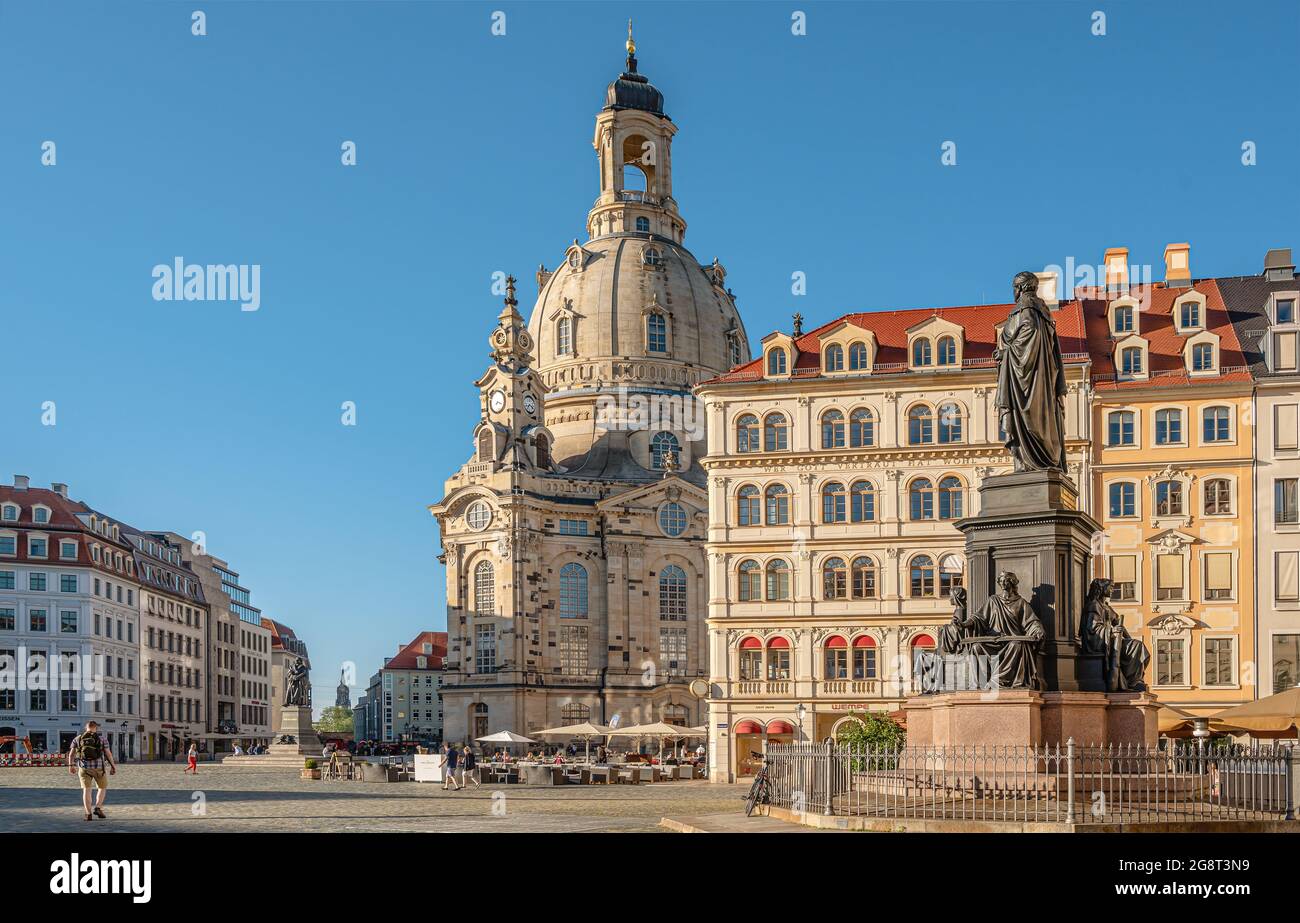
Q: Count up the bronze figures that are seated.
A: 3